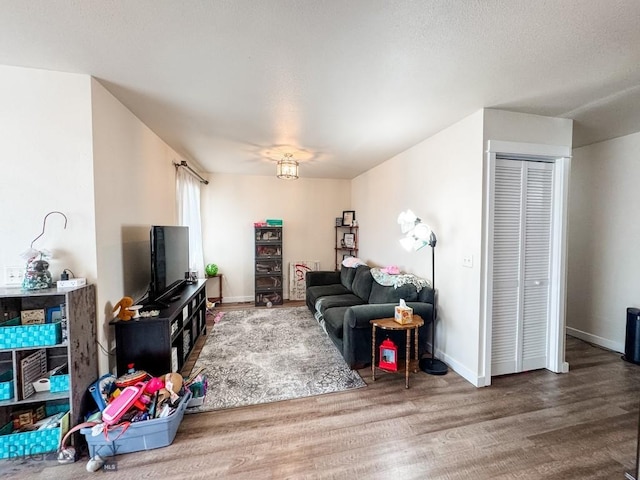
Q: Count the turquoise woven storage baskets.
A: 4